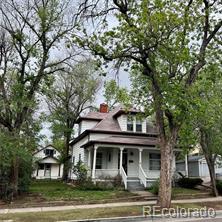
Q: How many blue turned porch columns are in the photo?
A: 0